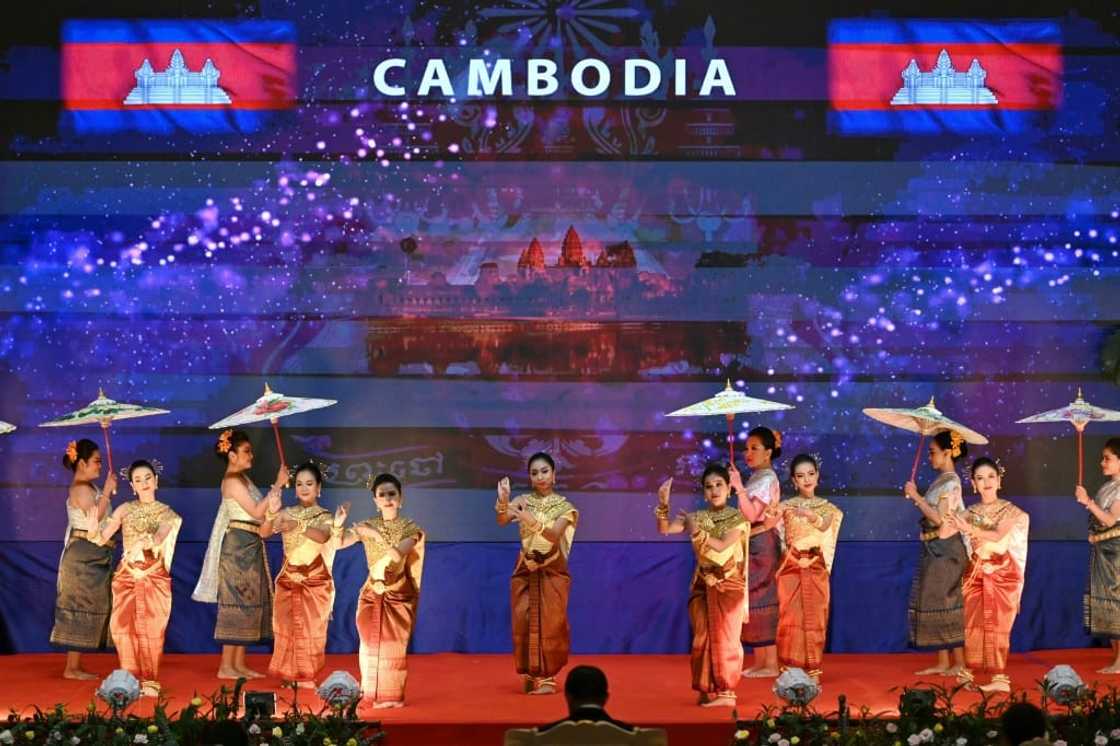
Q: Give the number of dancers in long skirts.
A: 12